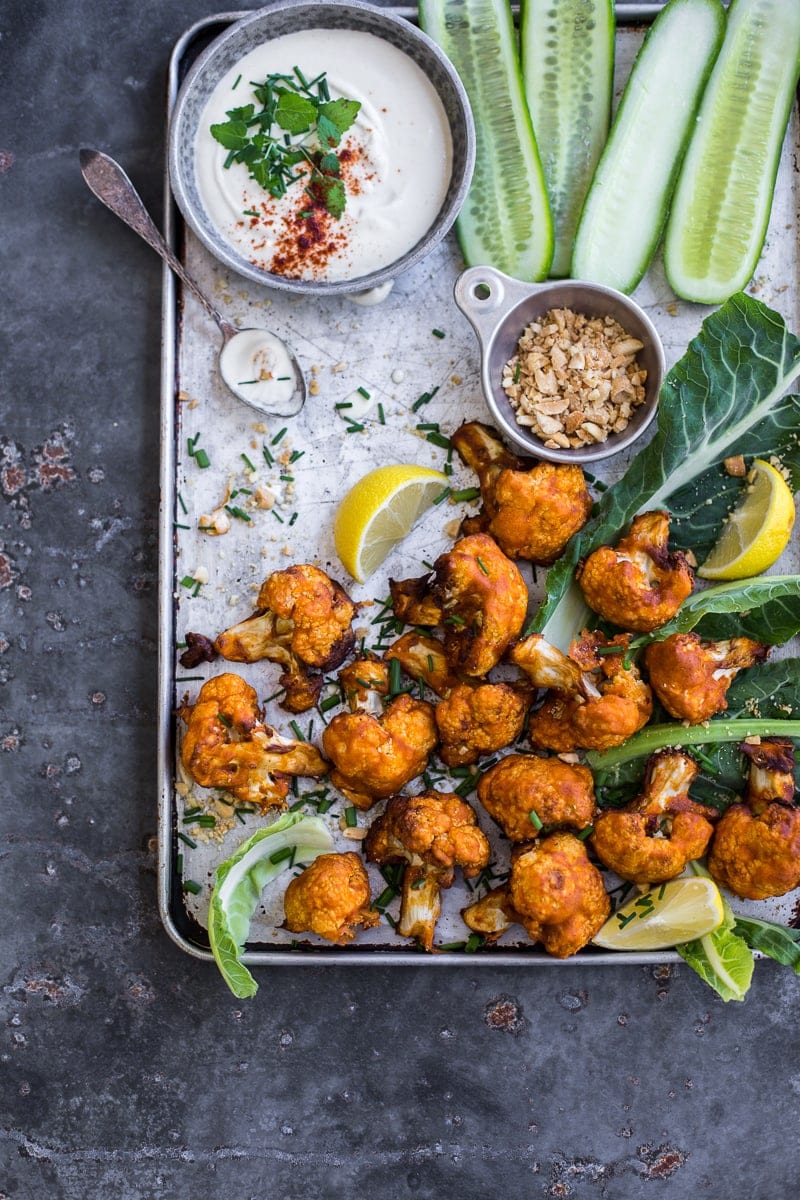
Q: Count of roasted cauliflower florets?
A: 15